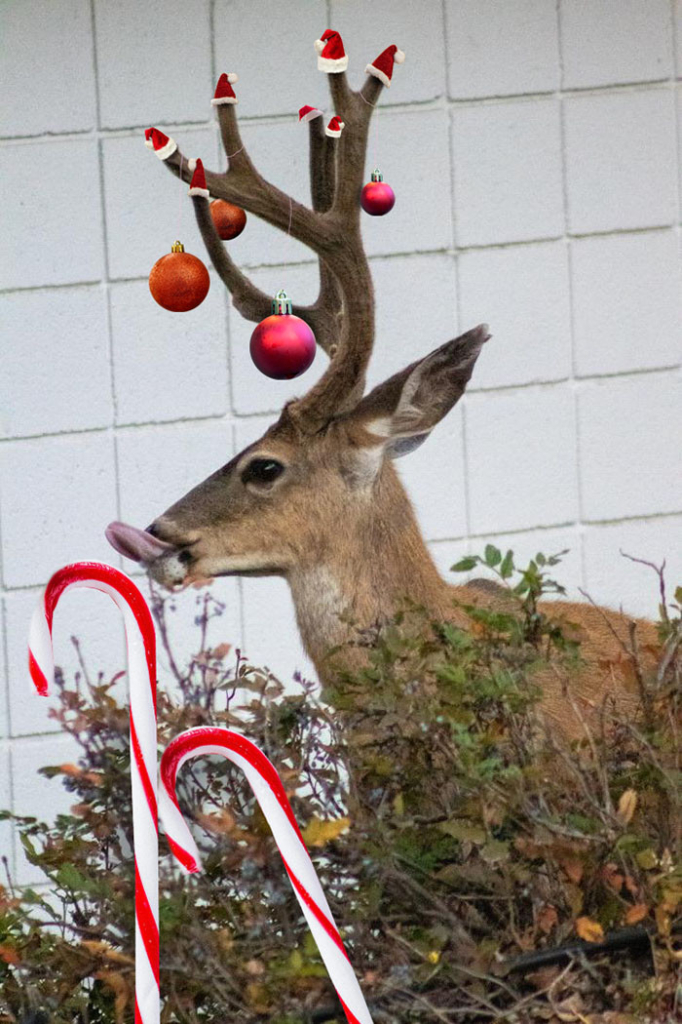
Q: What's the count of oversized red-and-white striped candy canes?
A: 2